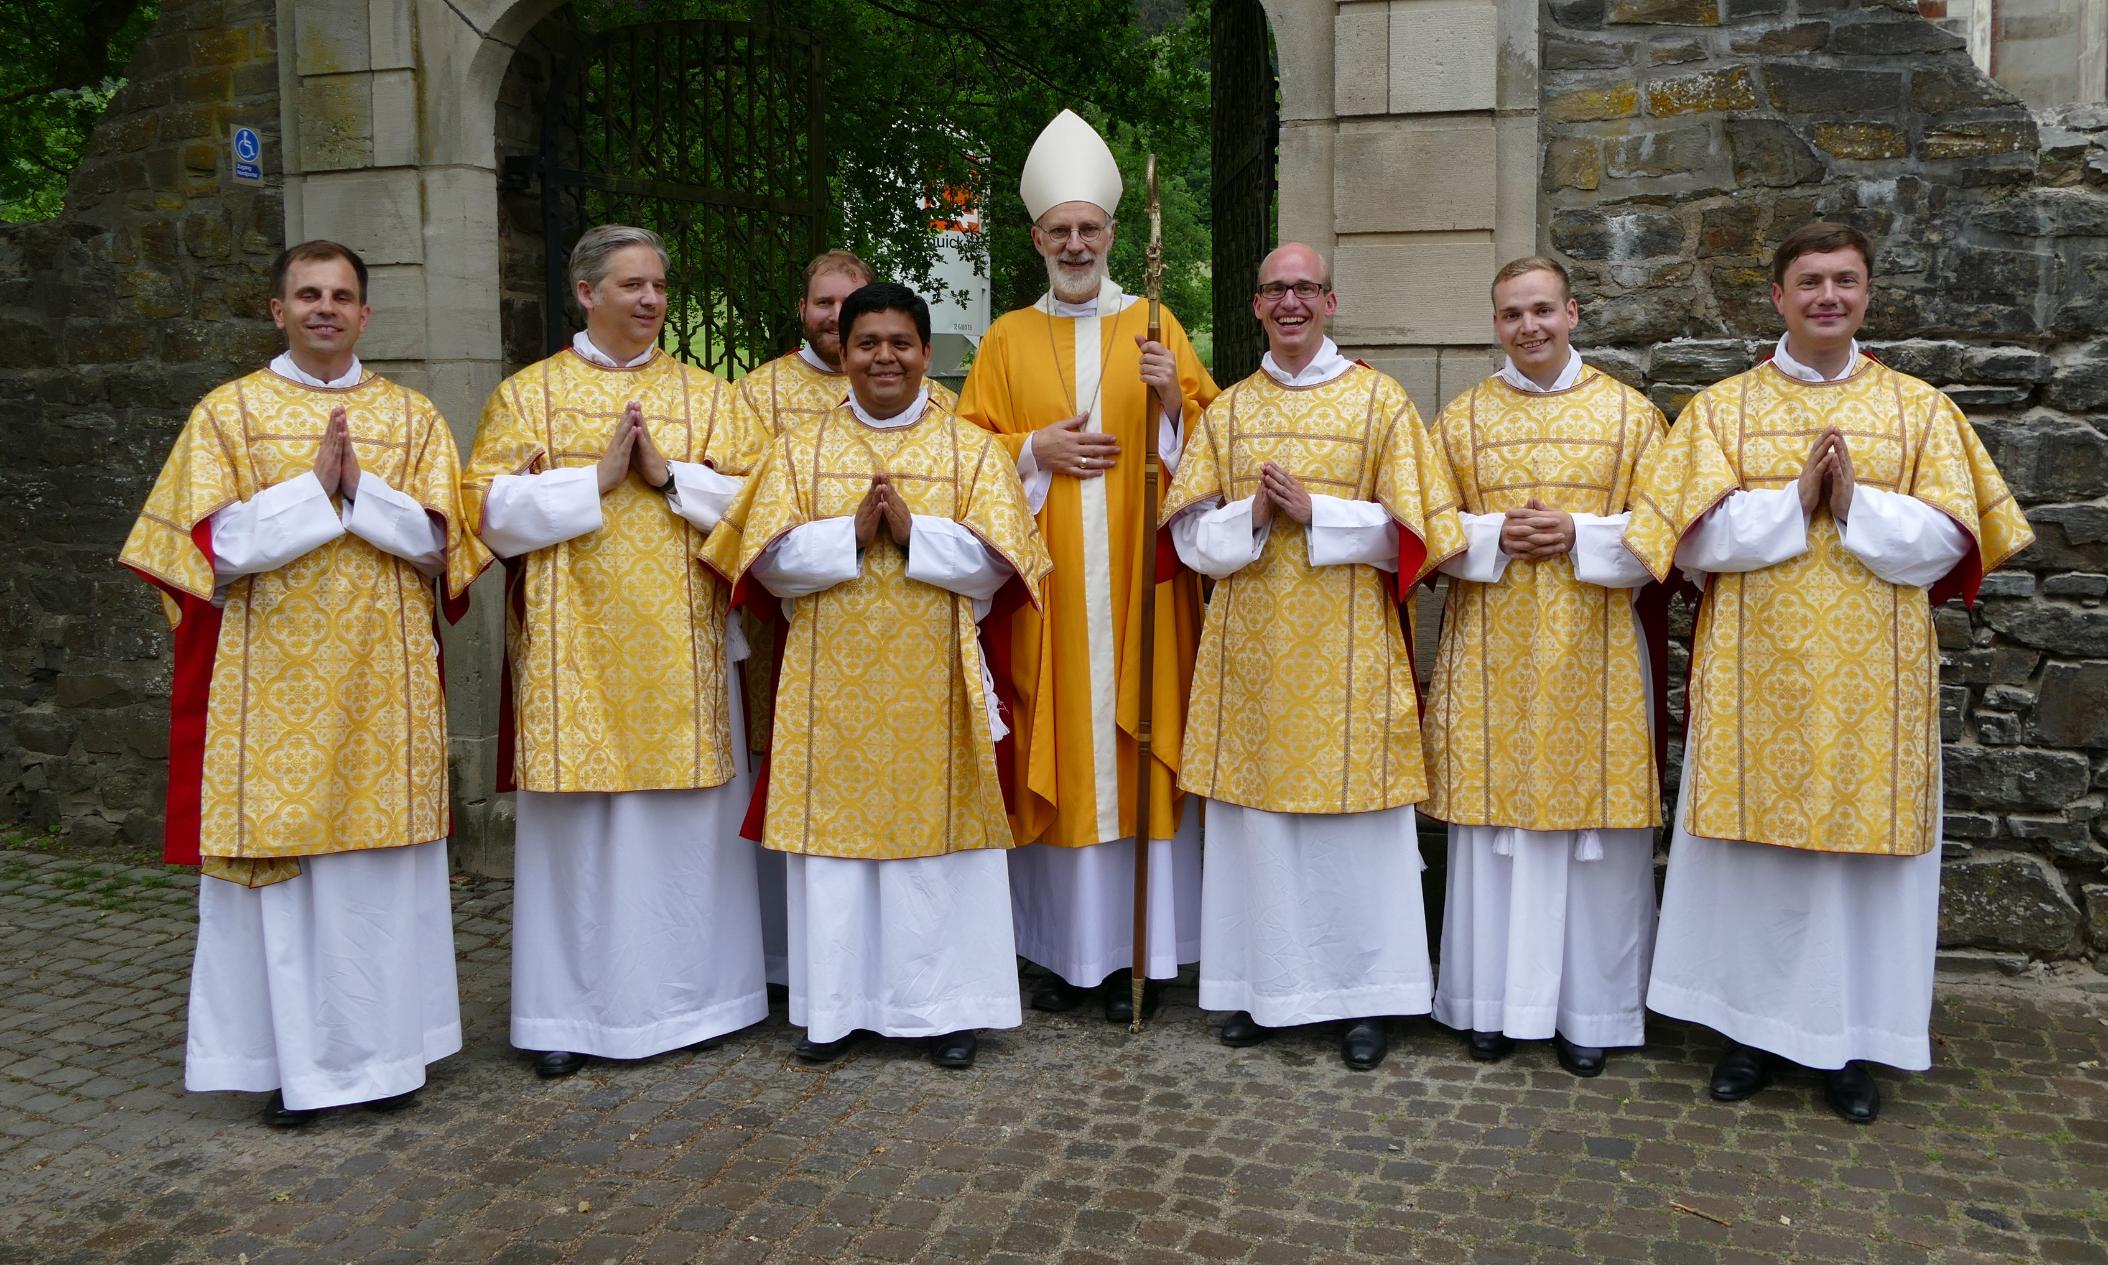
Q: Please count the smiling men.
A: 8